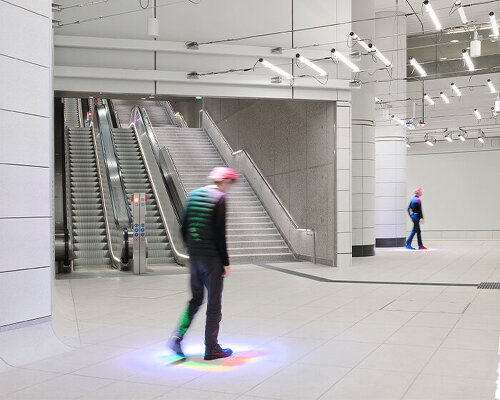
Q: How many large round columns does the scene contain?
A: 2